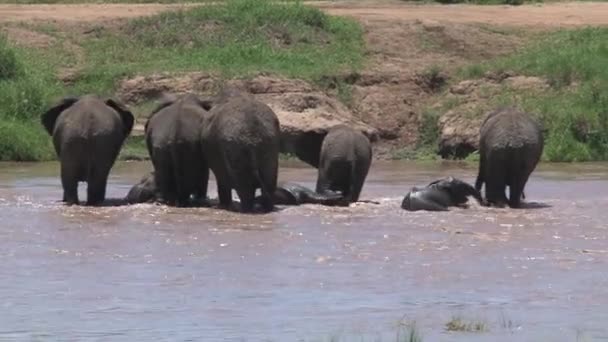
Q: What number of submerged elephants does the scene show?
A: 3